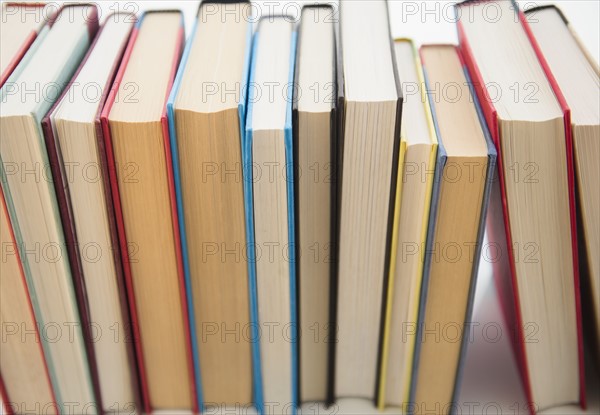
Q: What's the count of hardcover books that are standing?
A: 12